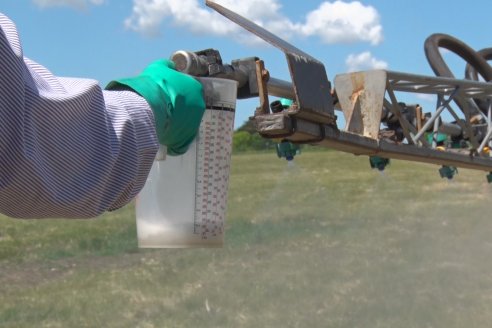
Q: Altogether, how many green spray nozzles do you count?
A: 4